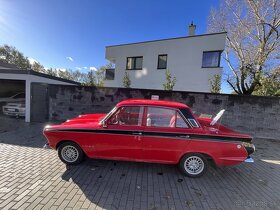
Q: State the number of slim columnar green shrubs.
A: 3